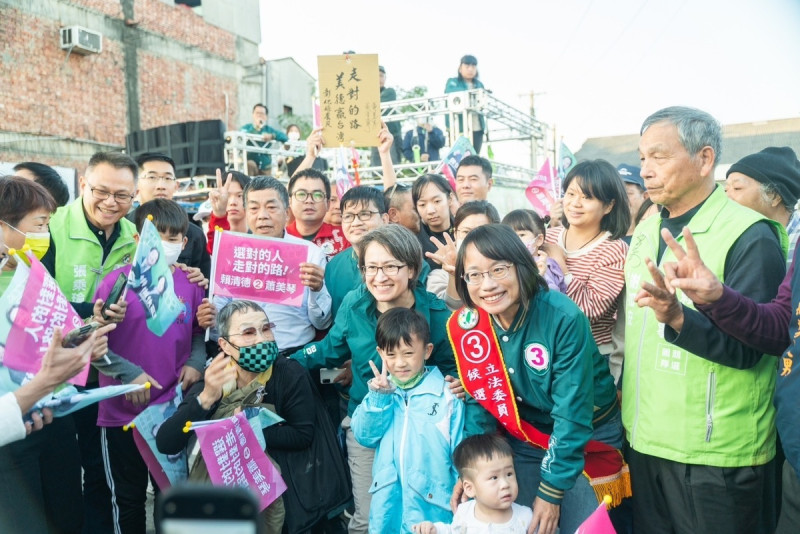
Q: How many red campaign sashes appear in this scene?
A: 1